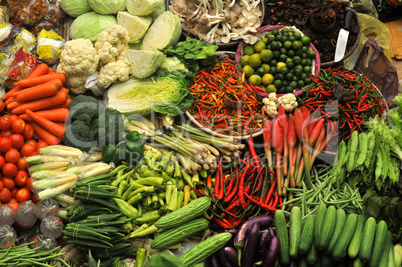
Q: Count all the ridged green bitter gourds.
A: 3